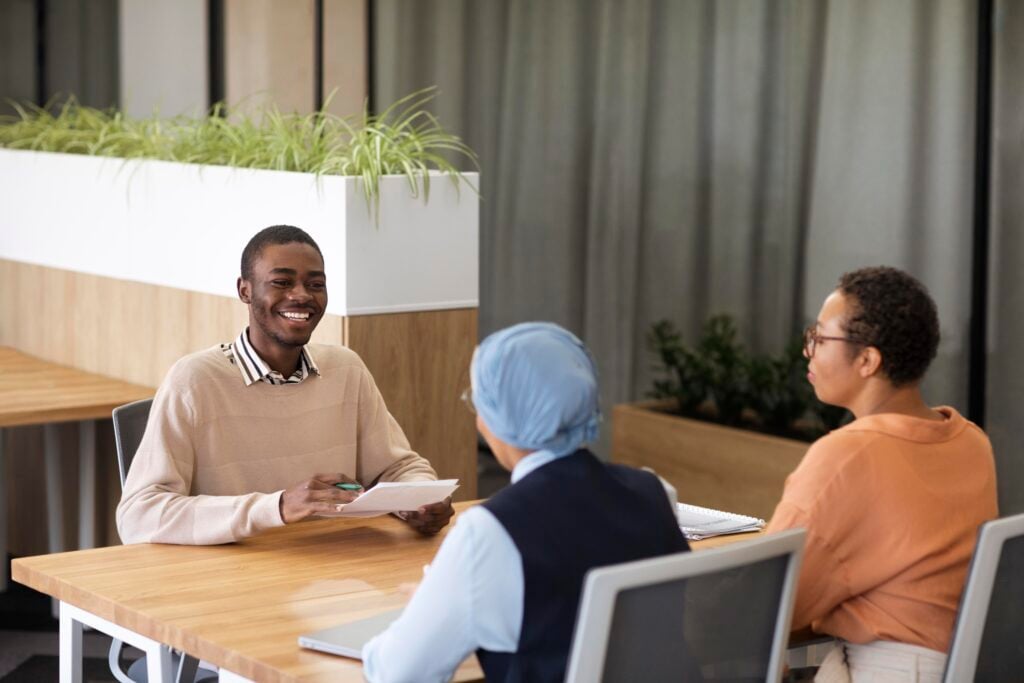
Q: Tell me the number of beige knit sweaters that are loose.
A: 1